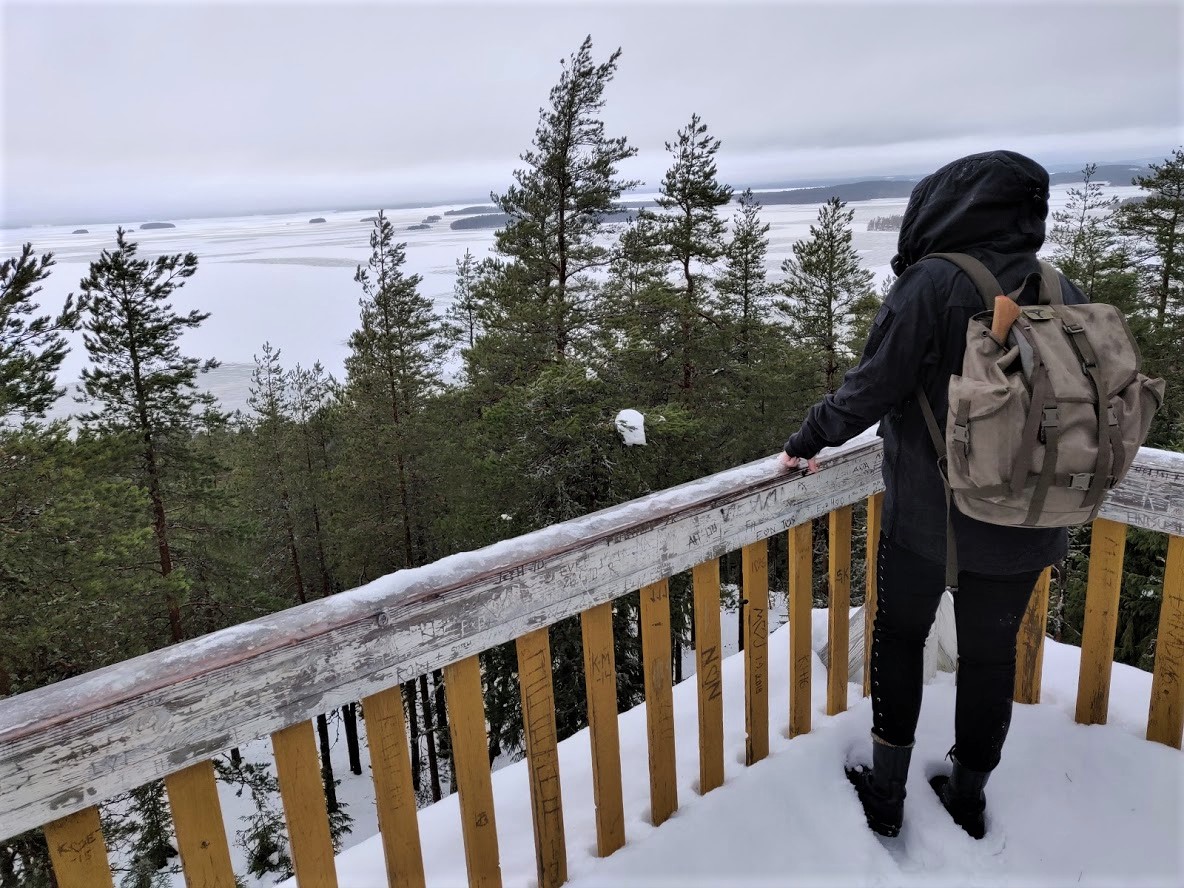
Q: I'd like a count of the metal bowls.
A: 0